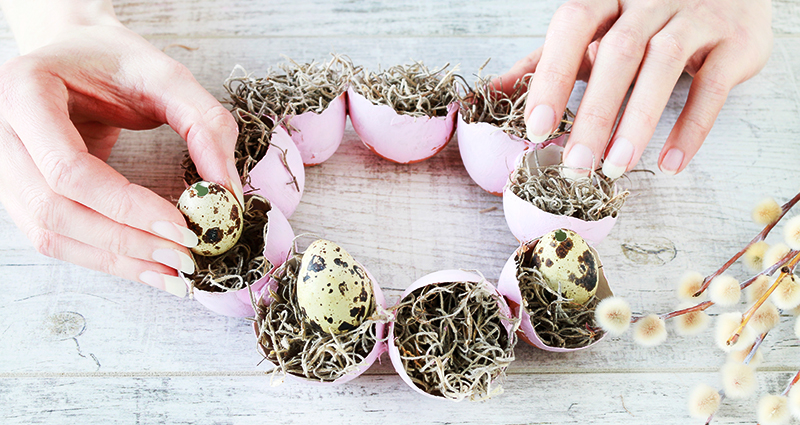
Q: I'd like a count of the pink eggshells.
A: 9